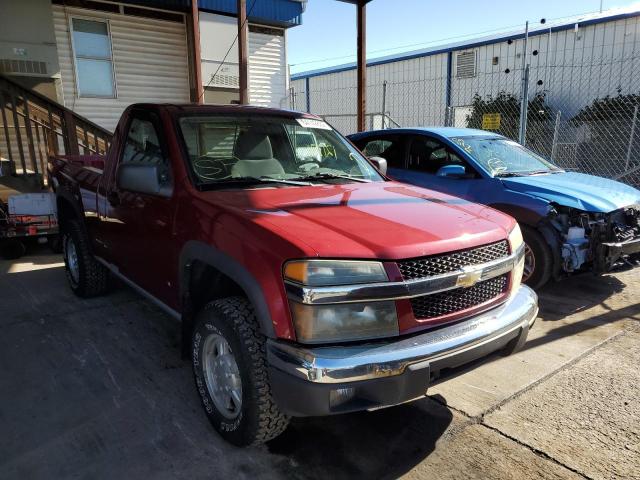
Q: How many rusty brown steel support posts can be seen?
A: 3